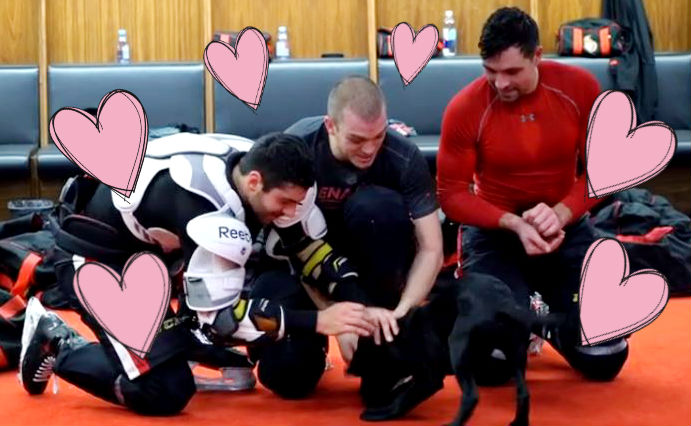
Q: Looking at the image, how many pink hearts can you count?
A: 6